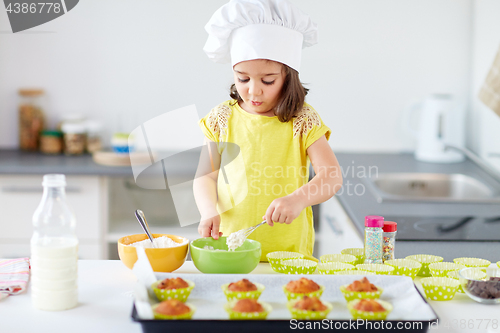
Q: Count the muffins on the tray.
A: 8